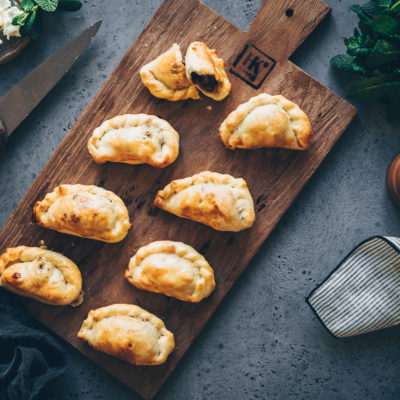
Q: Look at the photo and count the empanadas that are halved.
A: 1